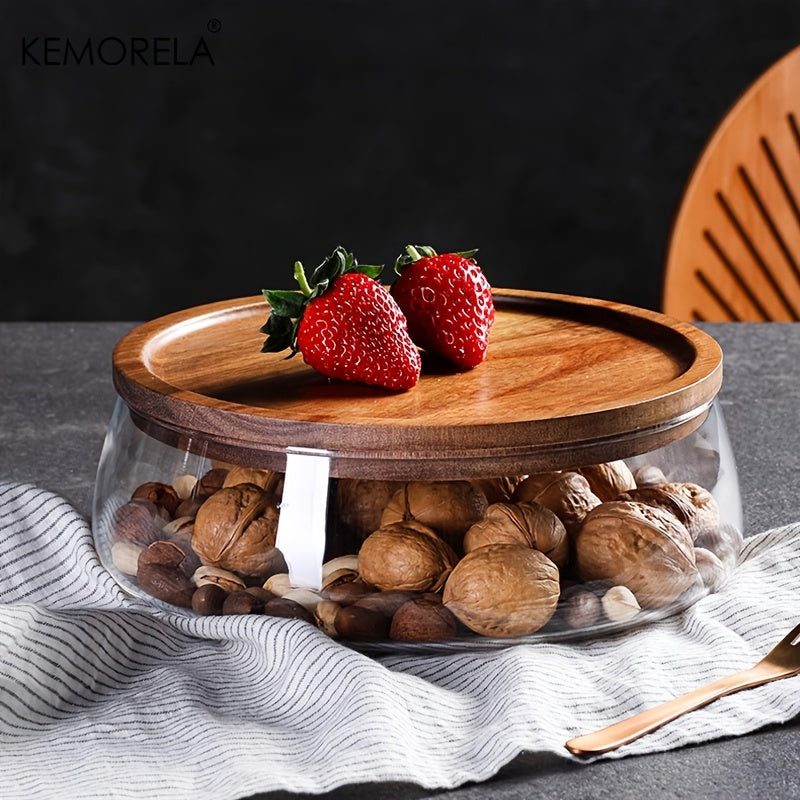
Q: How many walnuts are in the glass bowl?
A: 12